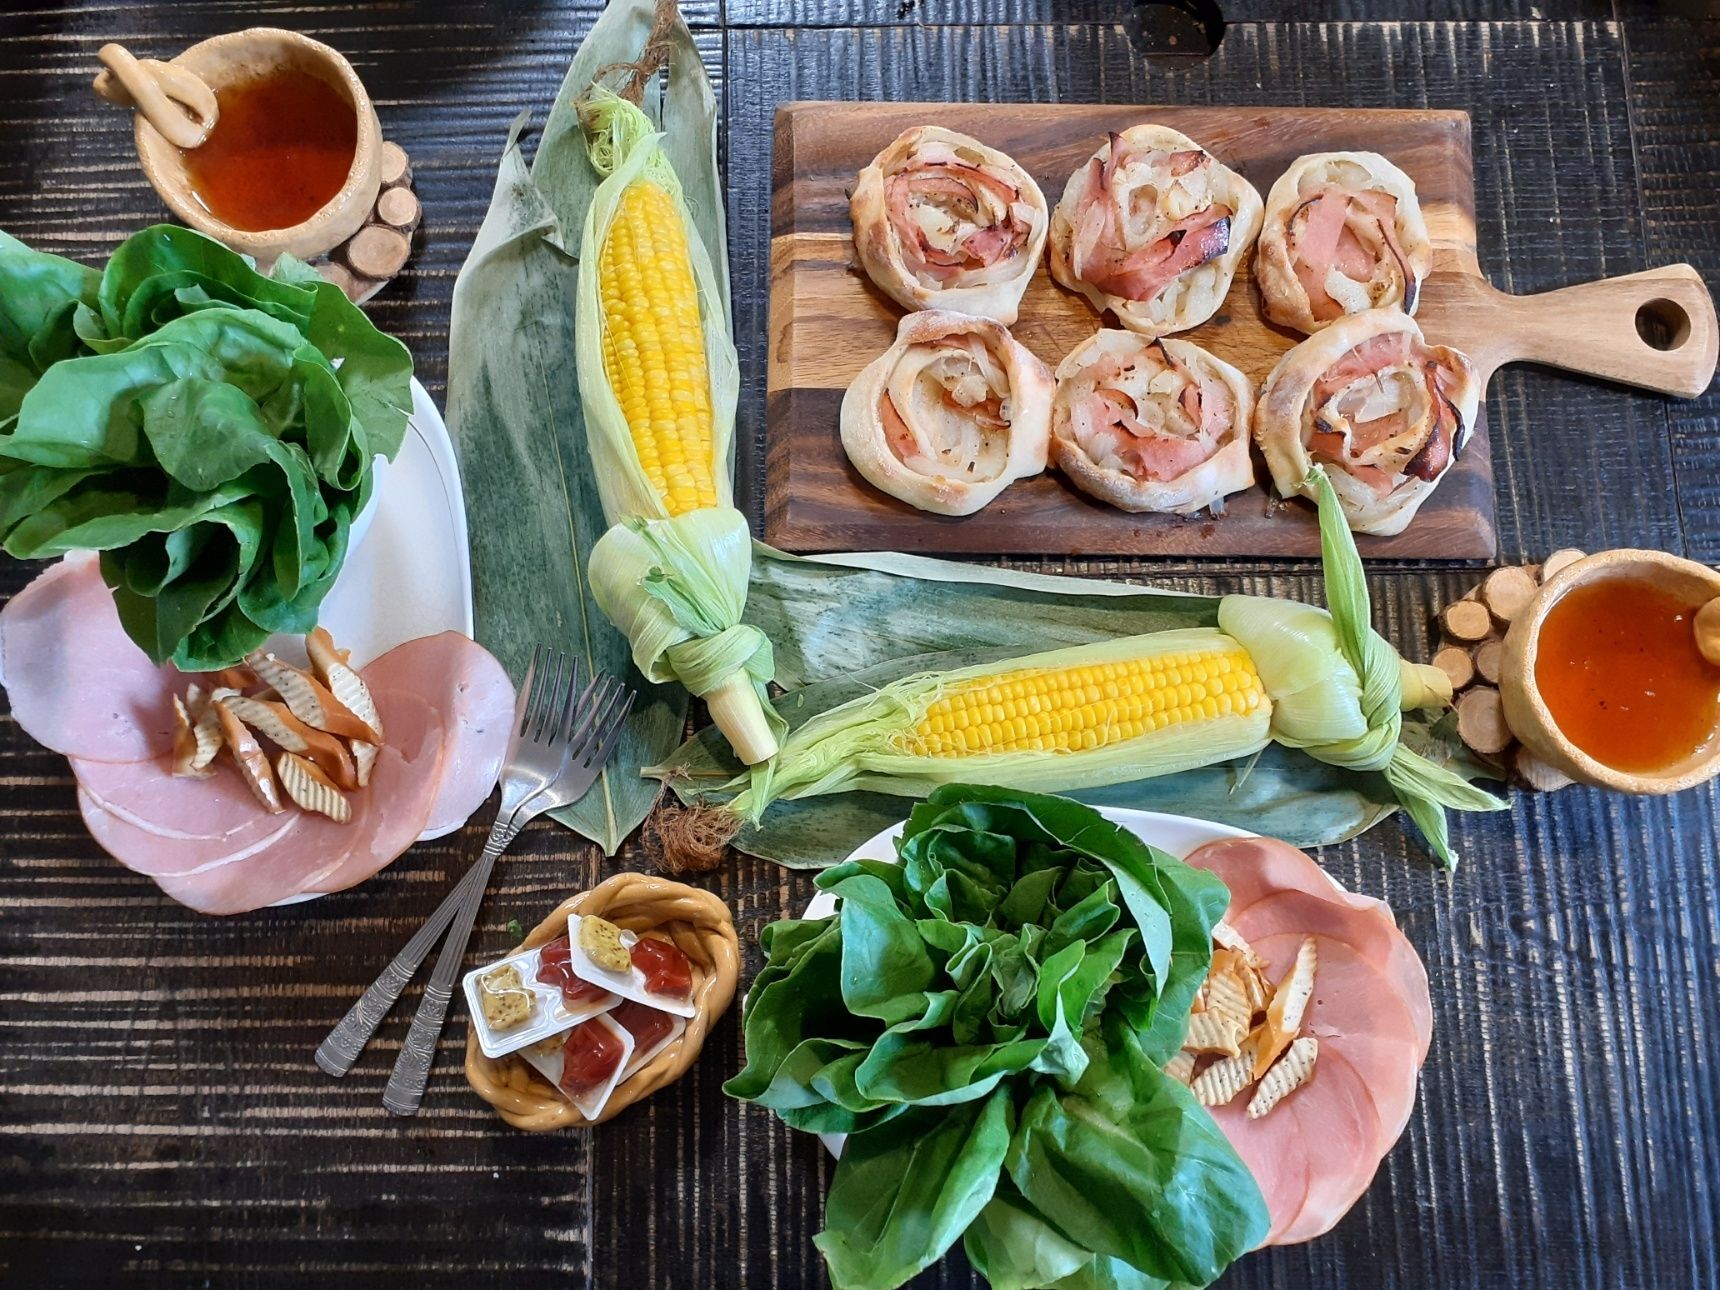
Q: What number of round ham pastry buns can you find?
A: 6